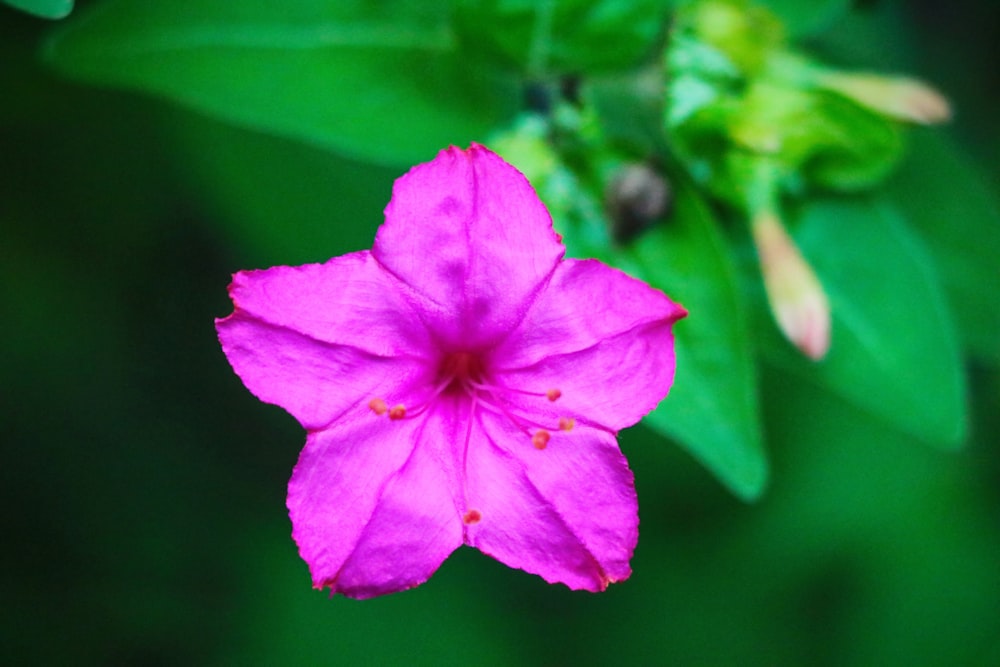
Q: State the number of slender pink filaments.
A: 6